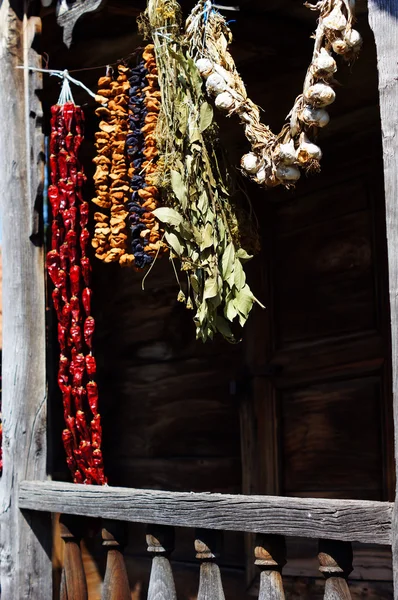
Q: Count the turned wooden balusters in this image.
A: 6